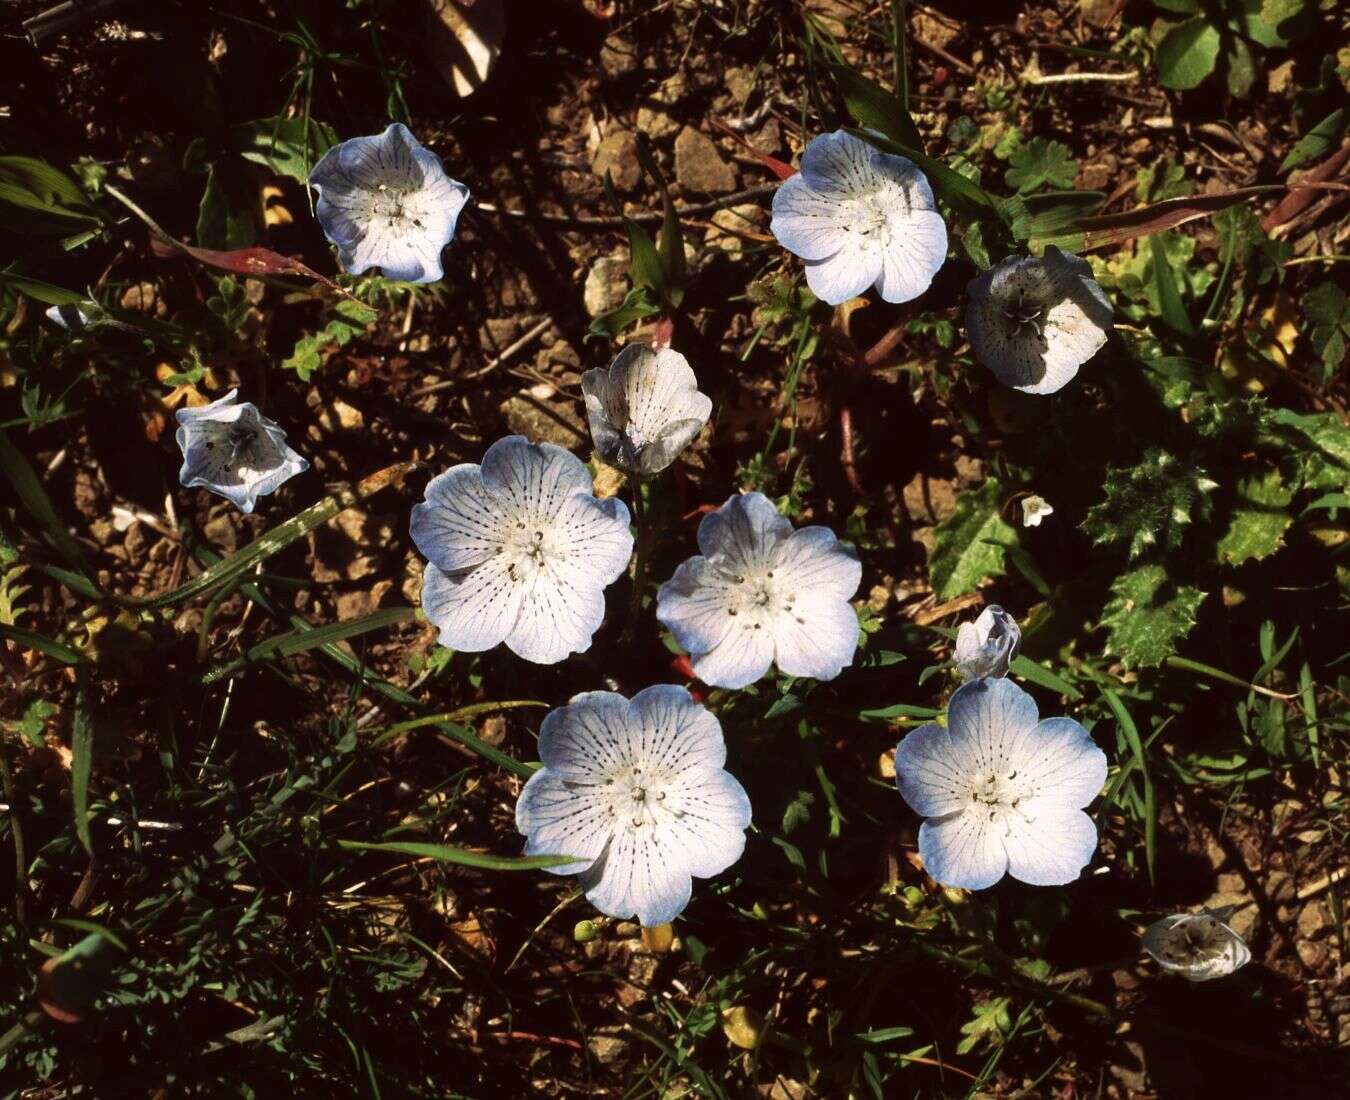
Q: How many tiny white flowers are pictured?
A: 1